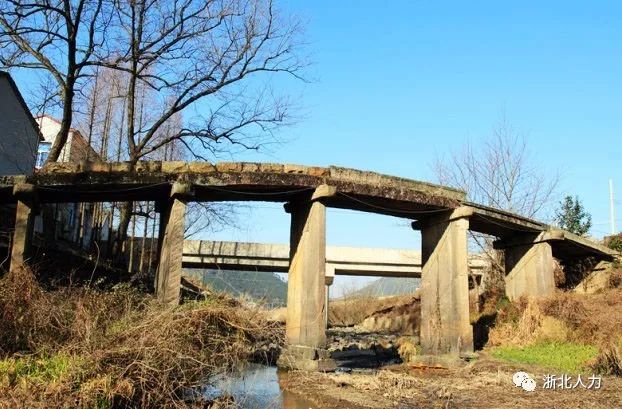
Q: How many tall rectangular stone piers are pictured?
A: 5